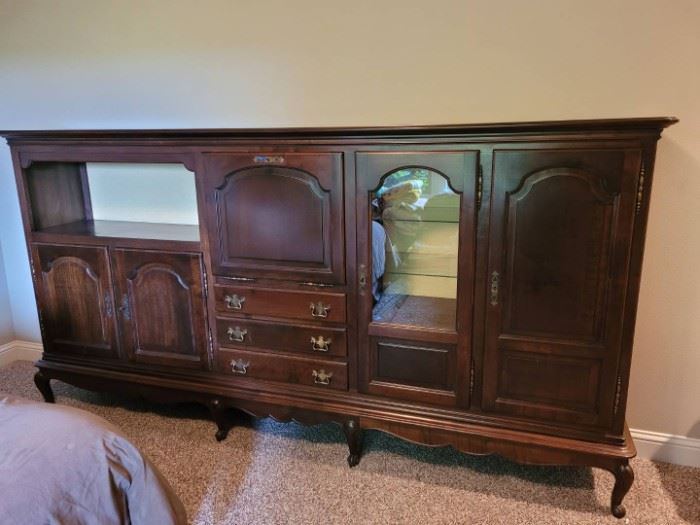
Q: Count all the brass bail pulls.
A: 6